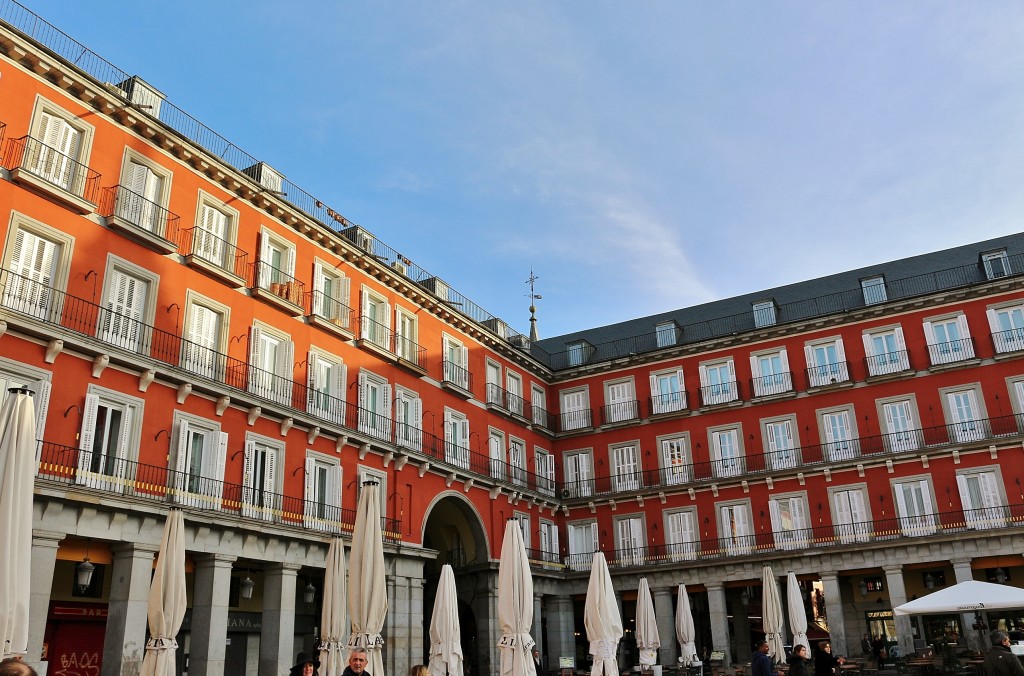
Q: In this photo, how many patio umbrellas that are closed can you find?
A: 11